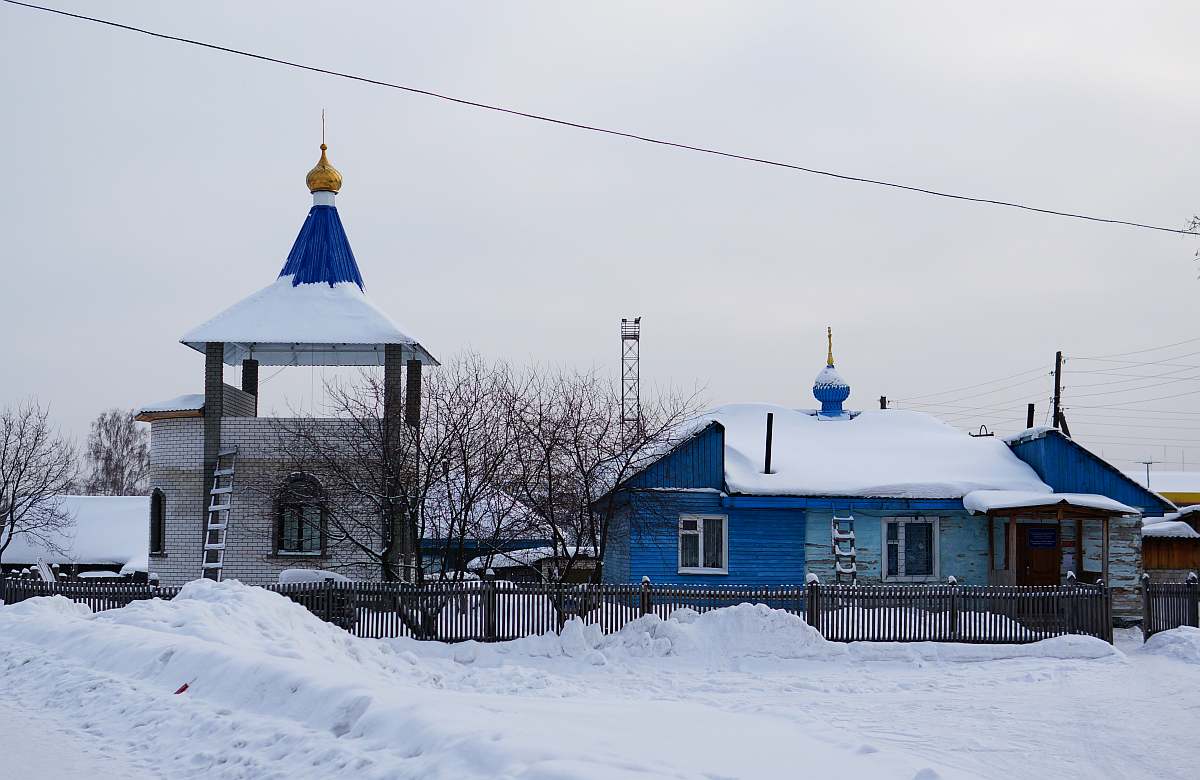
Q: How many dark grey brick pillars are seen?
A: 4